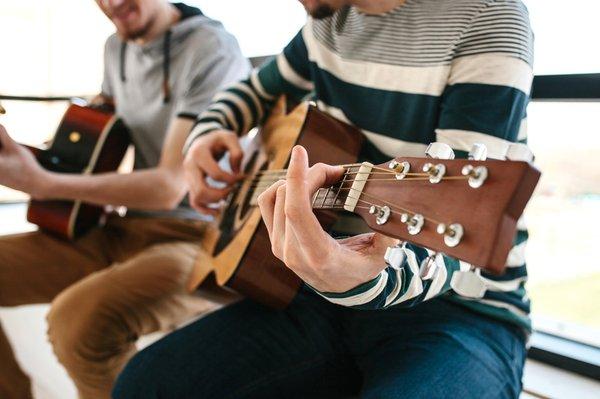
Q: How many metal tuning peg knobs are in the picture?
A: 6